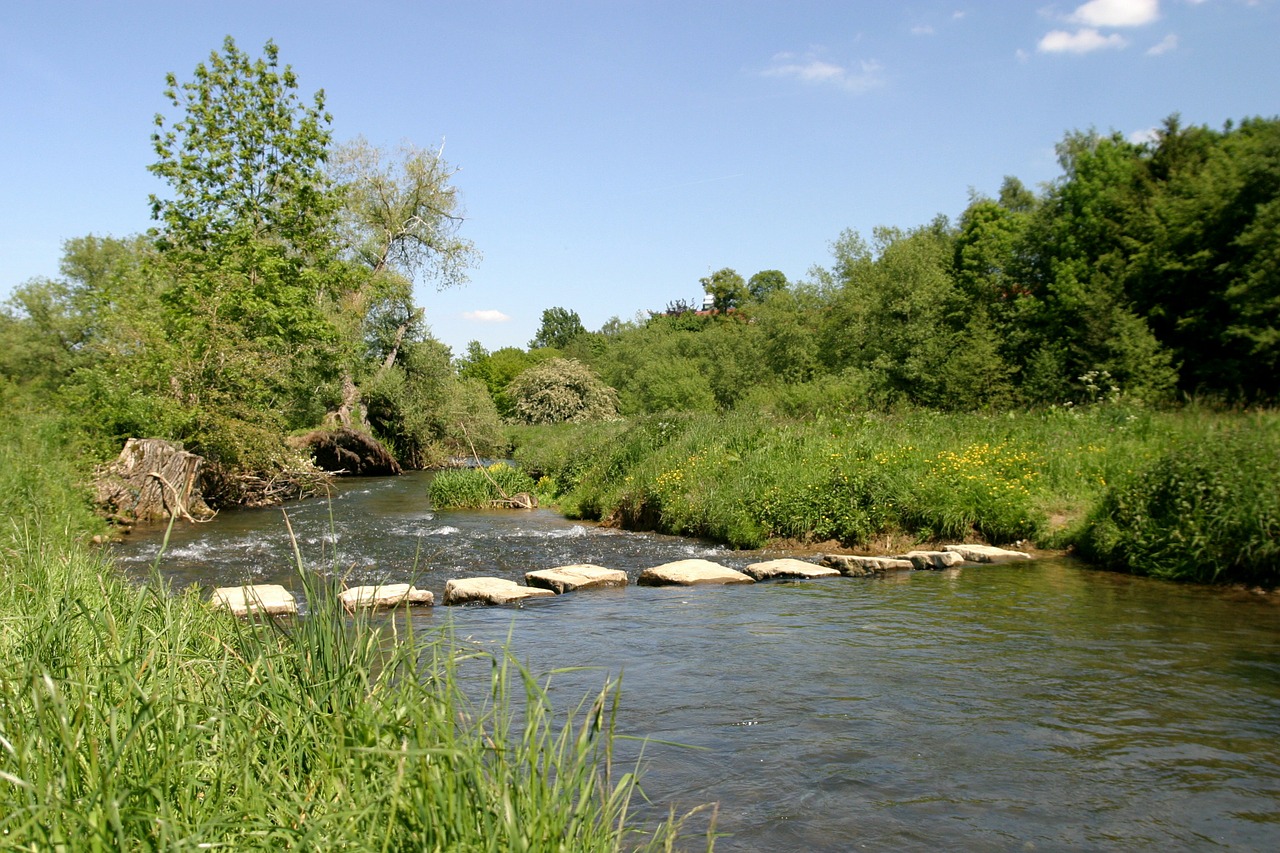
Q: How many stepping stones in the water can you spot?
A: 9